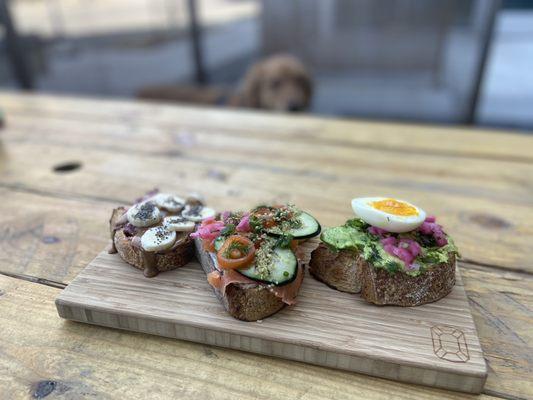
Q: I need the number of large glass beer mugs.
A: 0